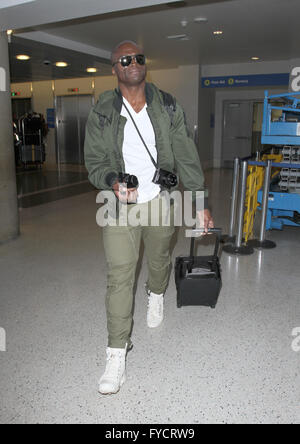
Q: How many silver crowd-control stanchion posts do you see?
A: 3